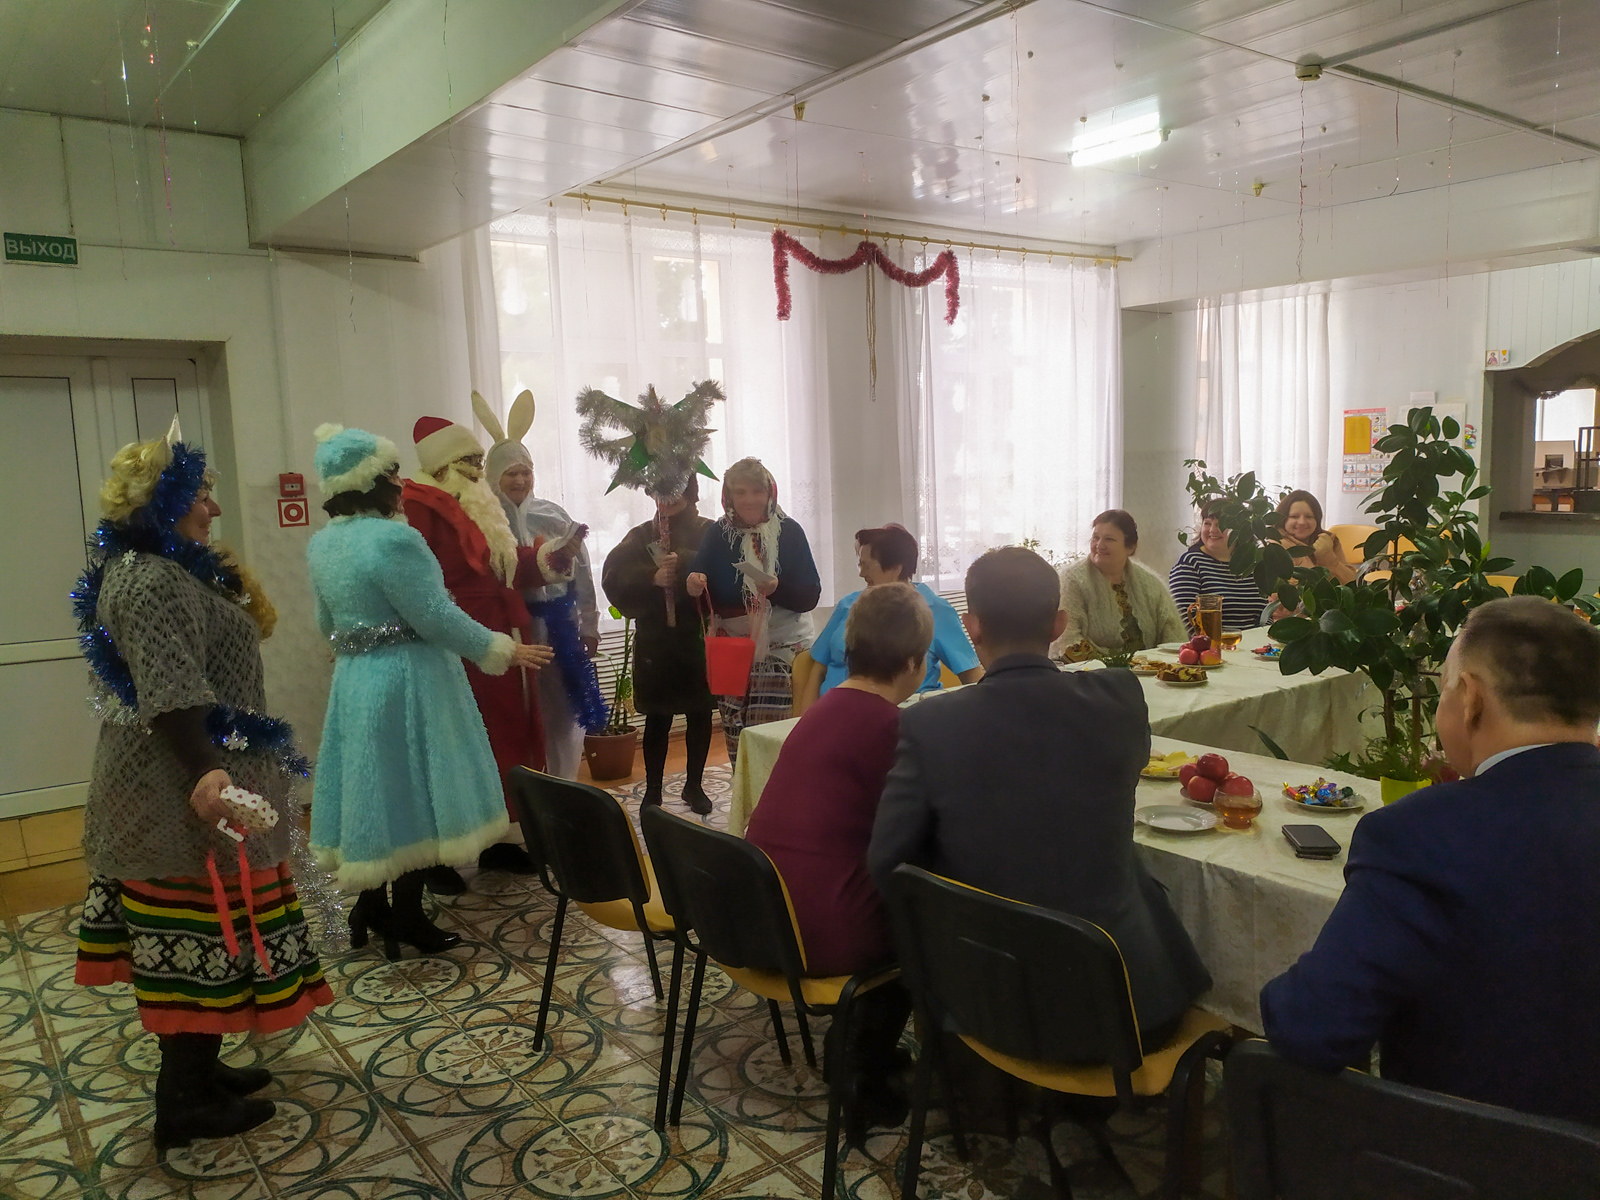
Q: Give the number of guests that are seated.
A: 7